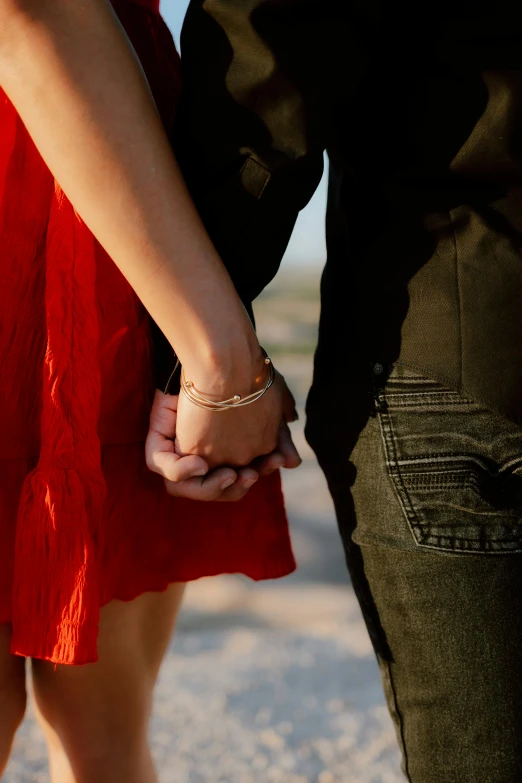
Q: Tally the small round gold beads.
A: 3